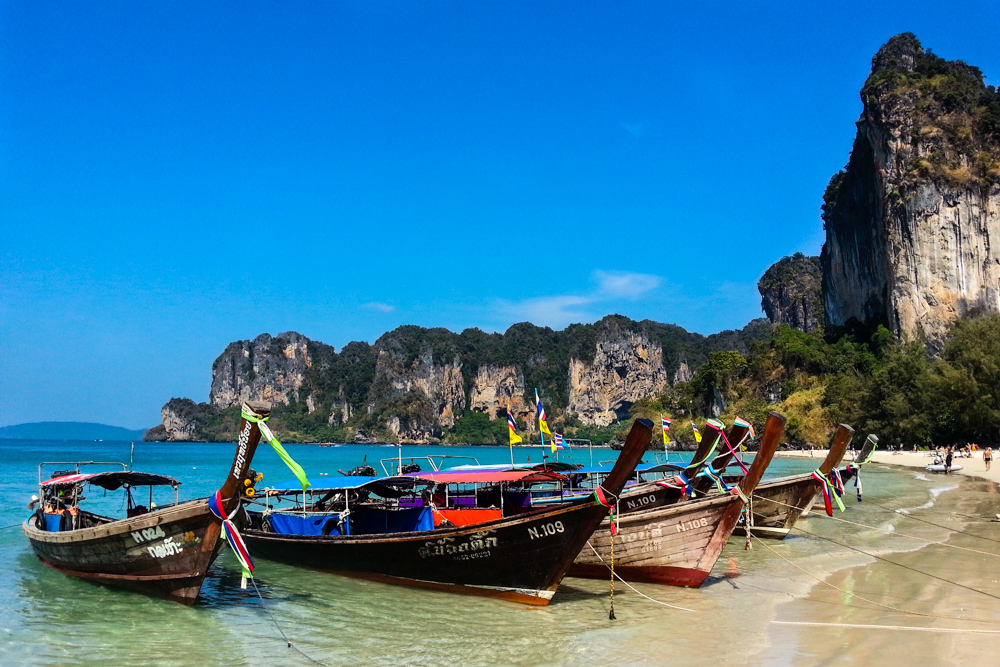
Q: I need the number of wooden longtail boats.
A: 7